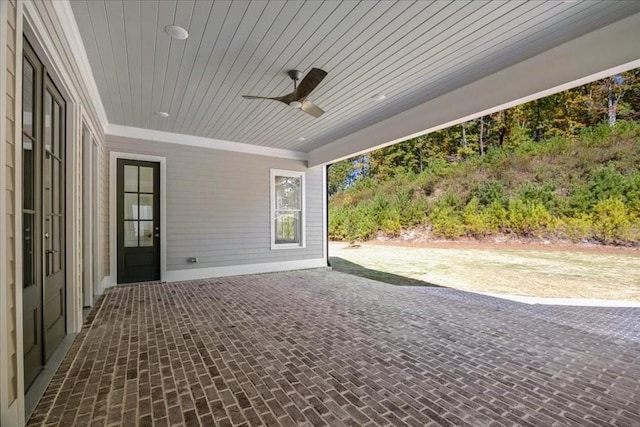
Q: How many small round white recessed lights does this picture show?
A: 4